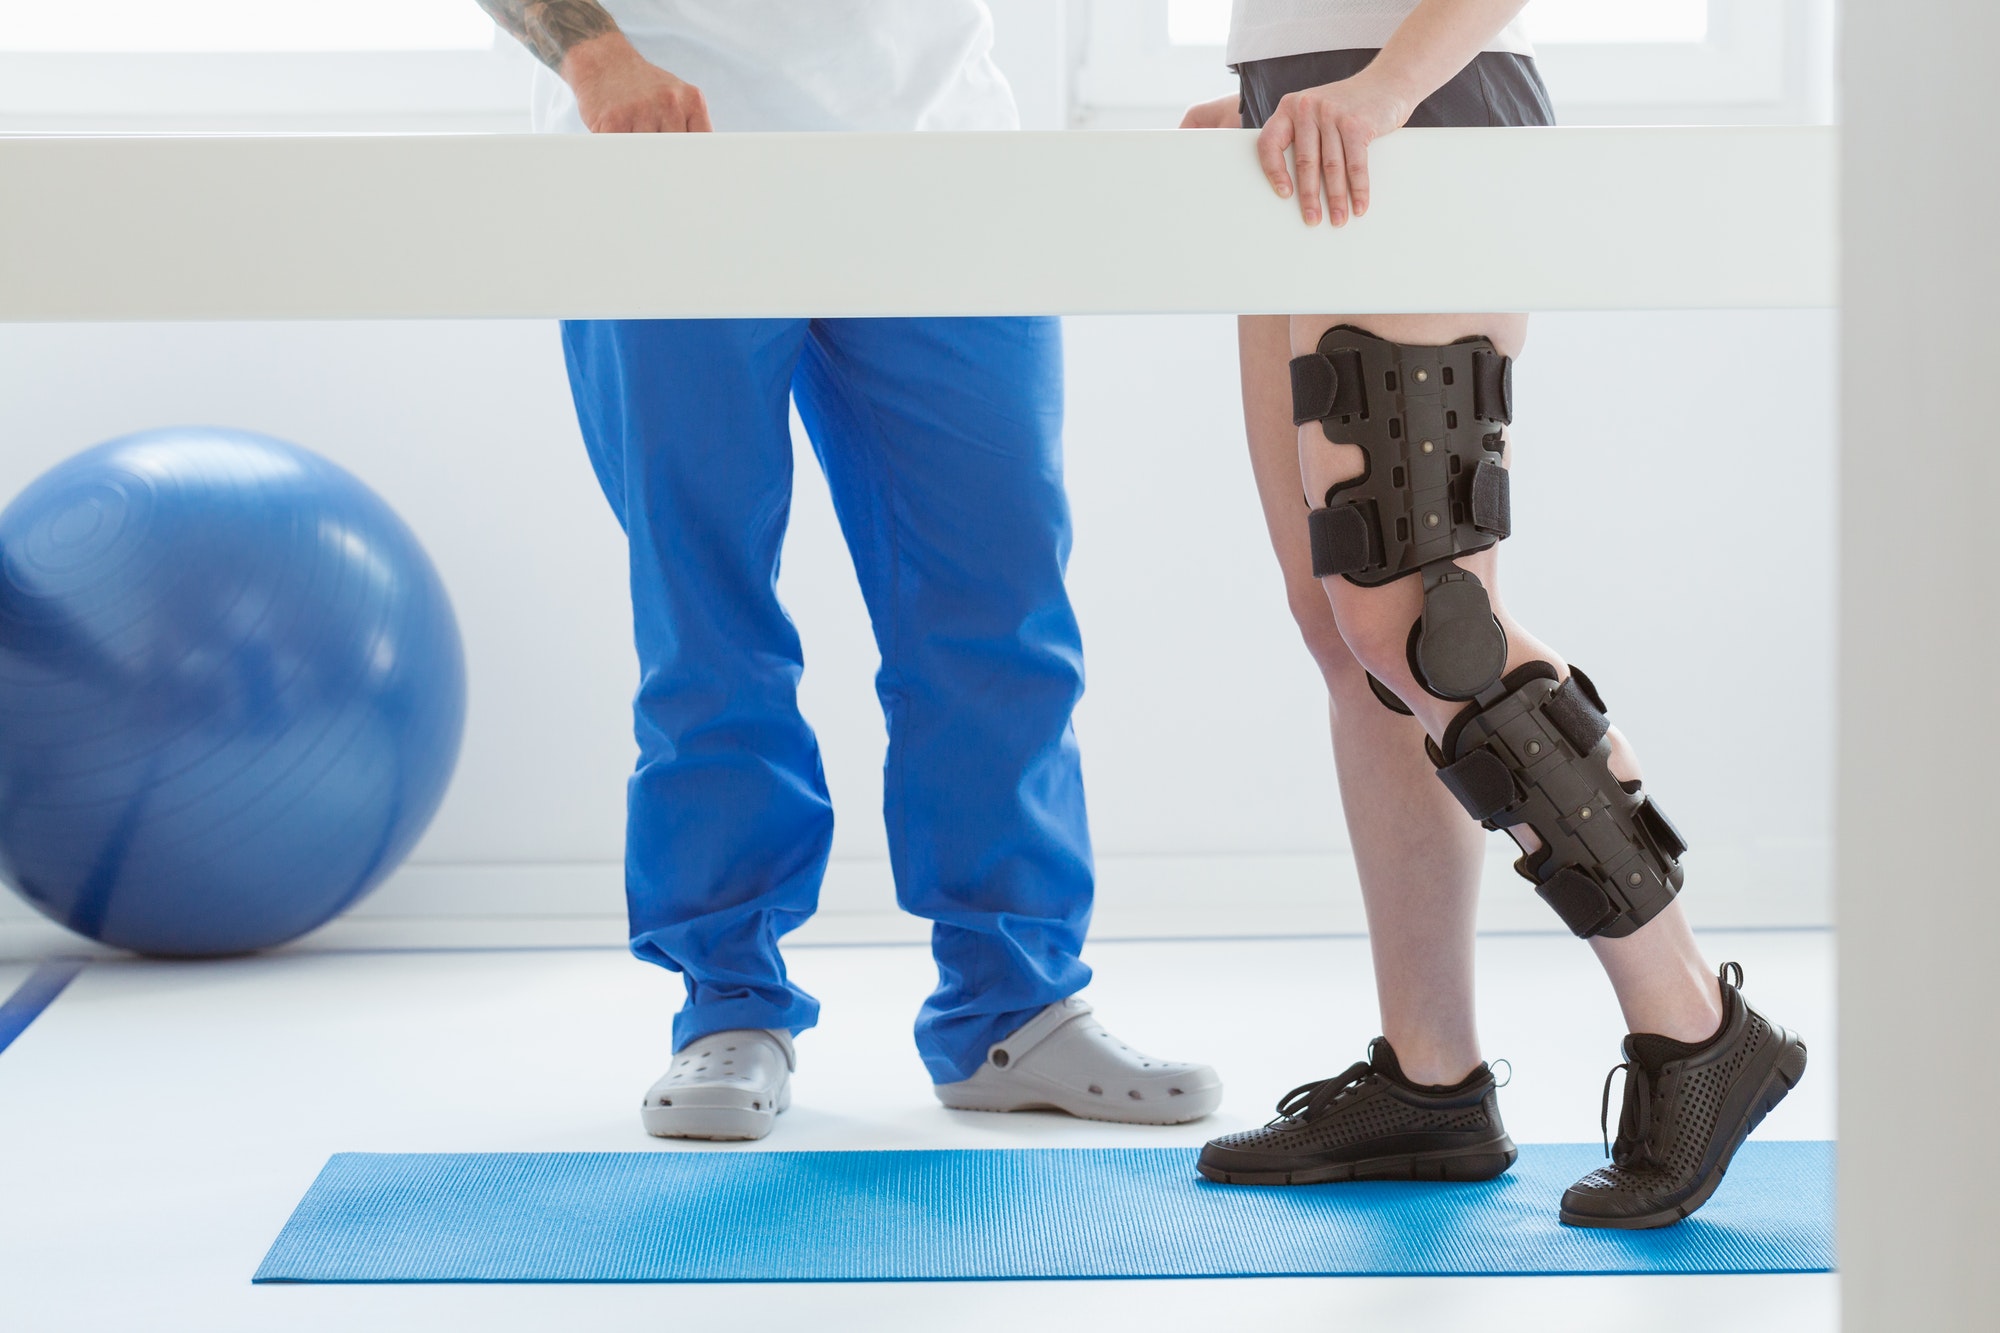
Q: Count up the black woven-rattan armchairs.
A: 0